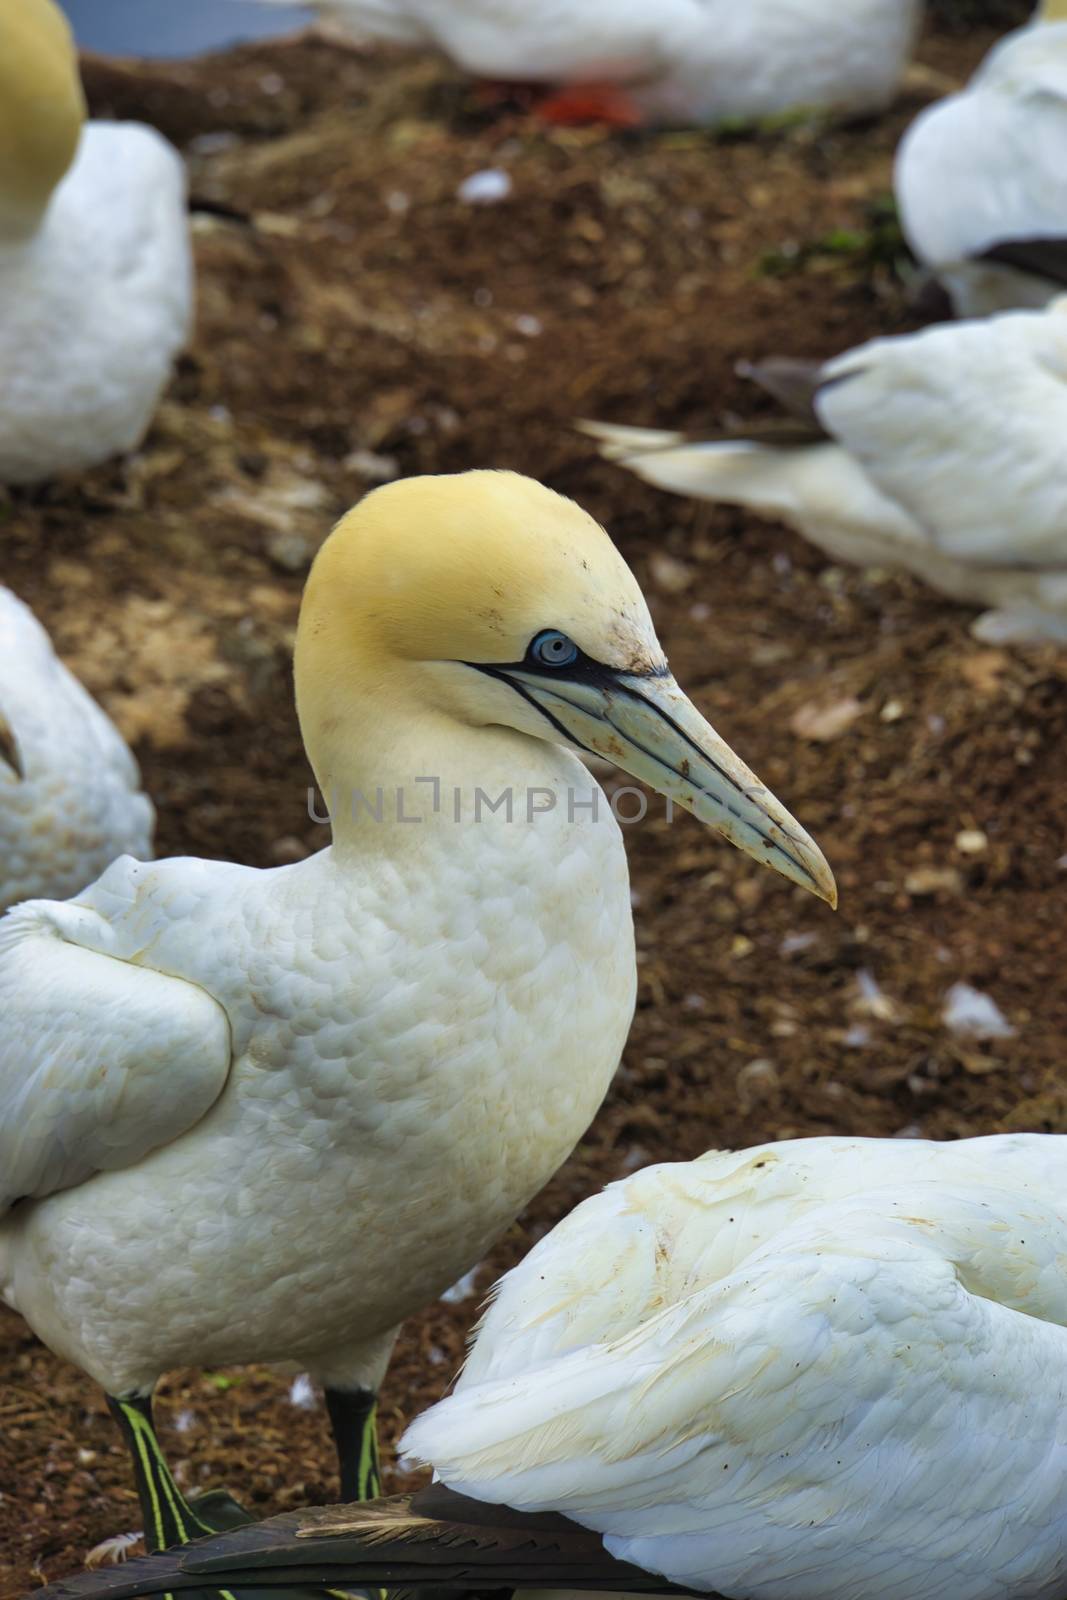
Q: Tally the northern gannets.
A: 7